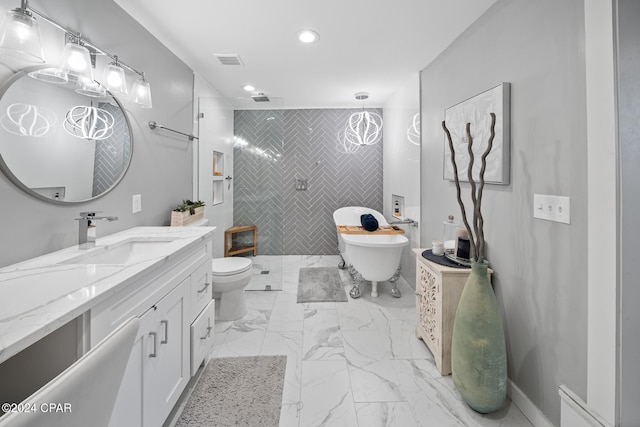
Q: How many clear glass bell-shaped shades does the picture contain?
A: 4